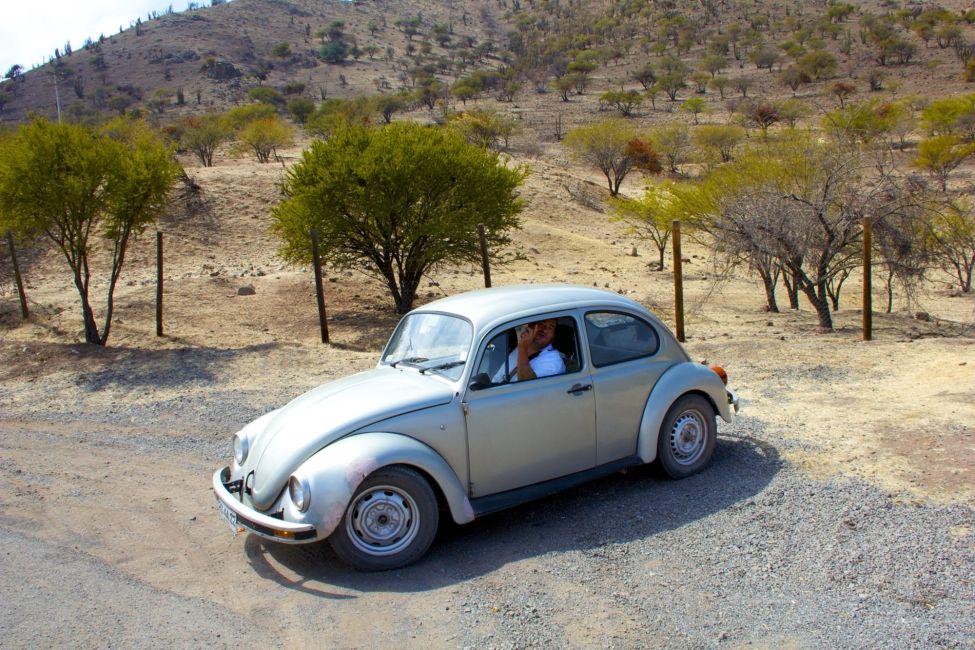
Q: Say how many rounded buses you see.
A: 0